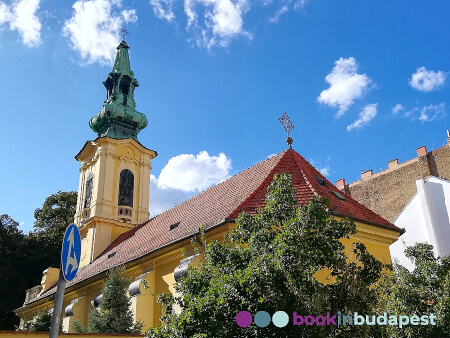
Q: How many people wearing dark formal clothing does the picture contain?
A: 0